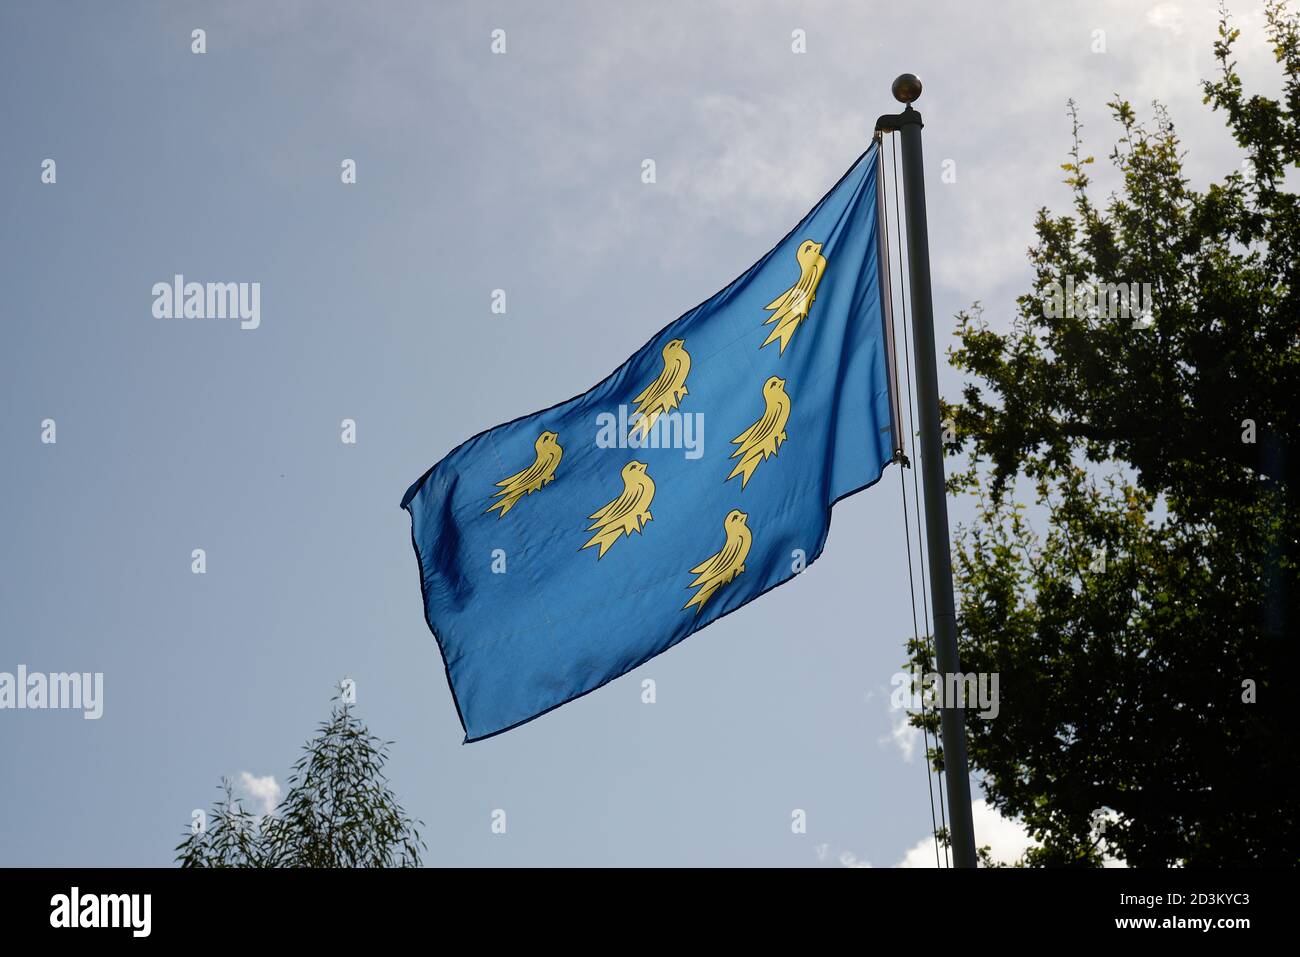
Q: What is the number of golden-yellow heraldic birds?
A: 6